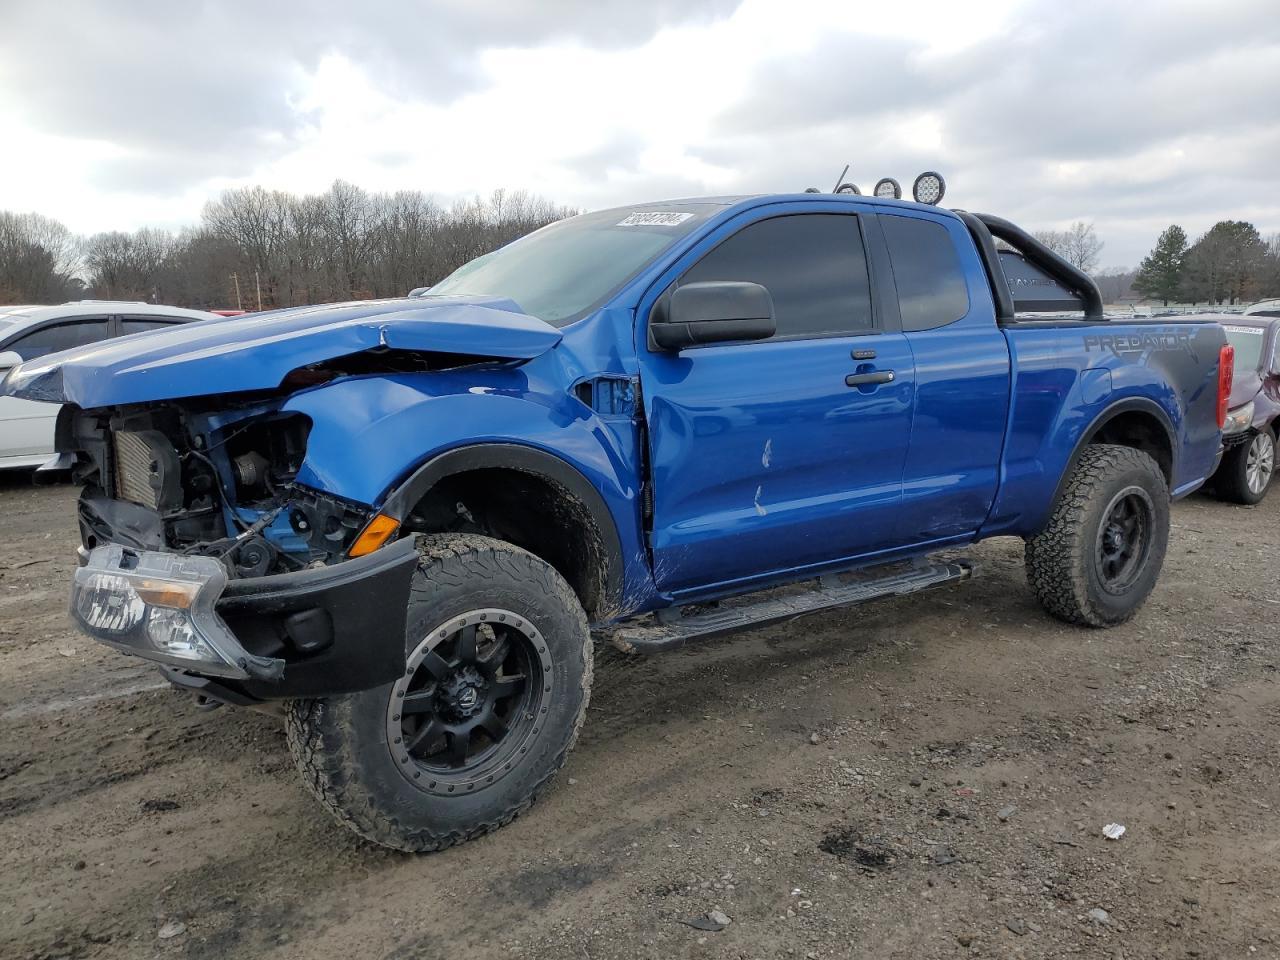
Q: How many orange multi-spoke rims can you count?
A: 0